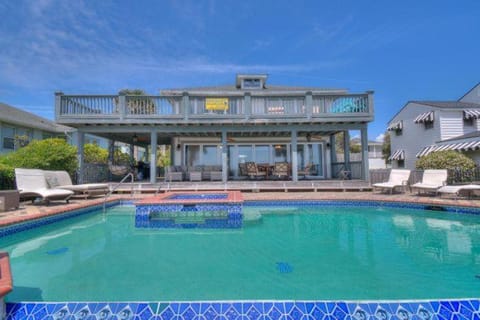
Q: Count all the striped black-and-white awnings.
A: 5